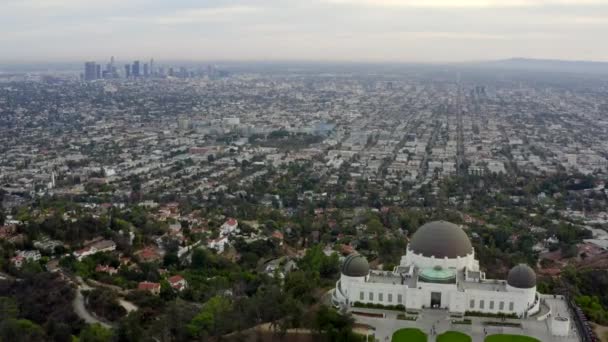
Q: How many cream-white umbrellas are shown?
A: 0